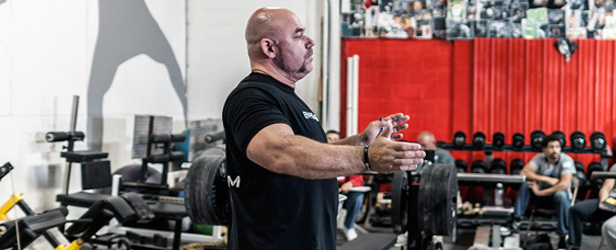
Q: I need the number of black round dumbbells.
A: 14